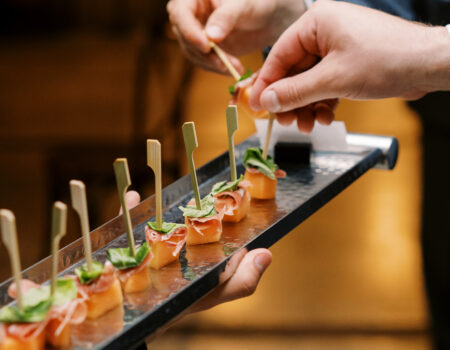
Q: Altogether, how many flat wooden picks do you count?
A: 9